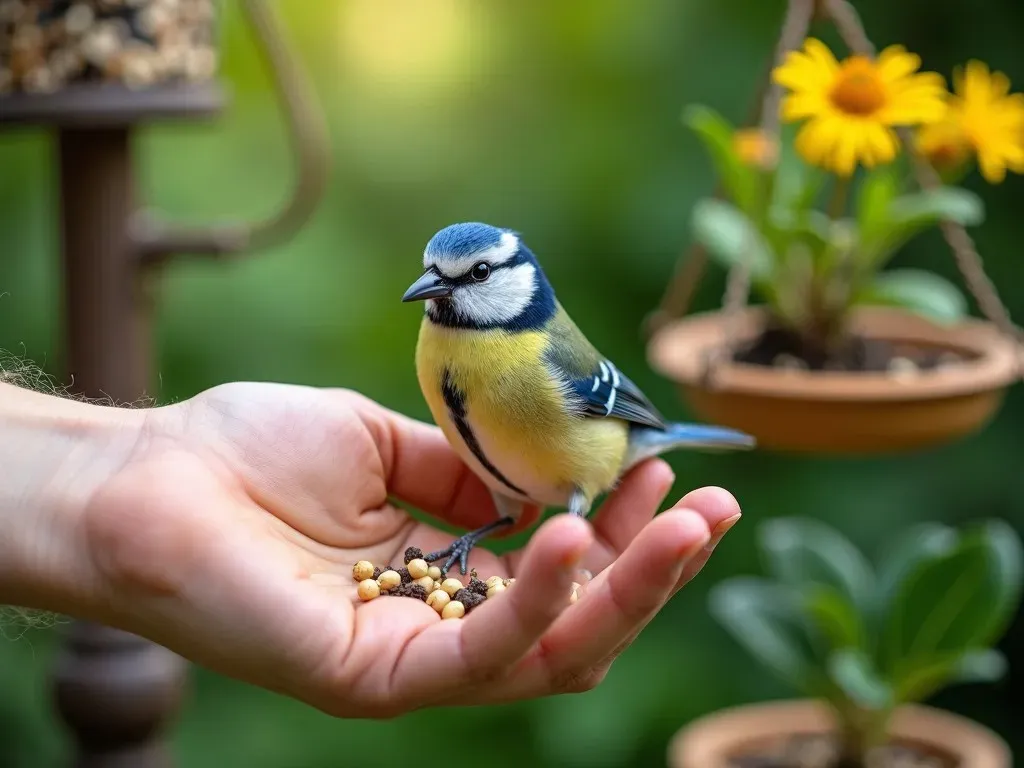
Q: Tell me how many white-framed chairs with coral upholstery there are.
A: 0